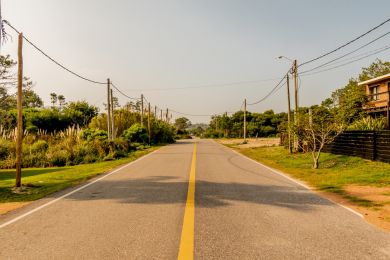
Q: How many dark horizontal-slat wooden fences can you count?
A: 1